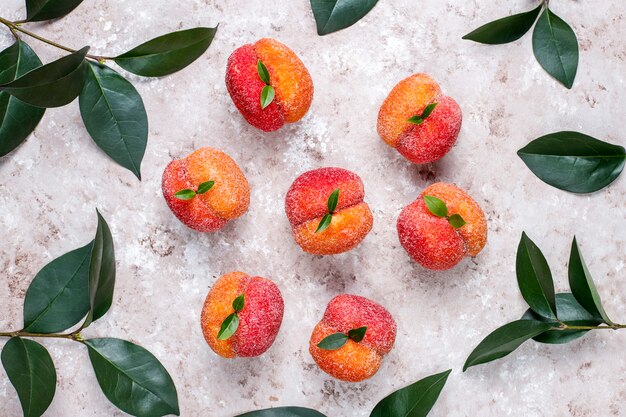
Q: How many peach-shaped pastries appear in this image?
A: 7